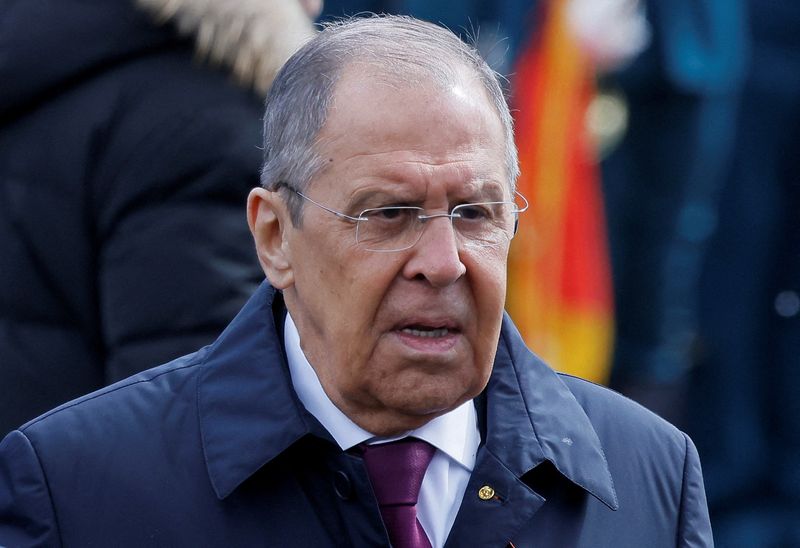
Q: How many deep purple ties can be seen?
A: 1